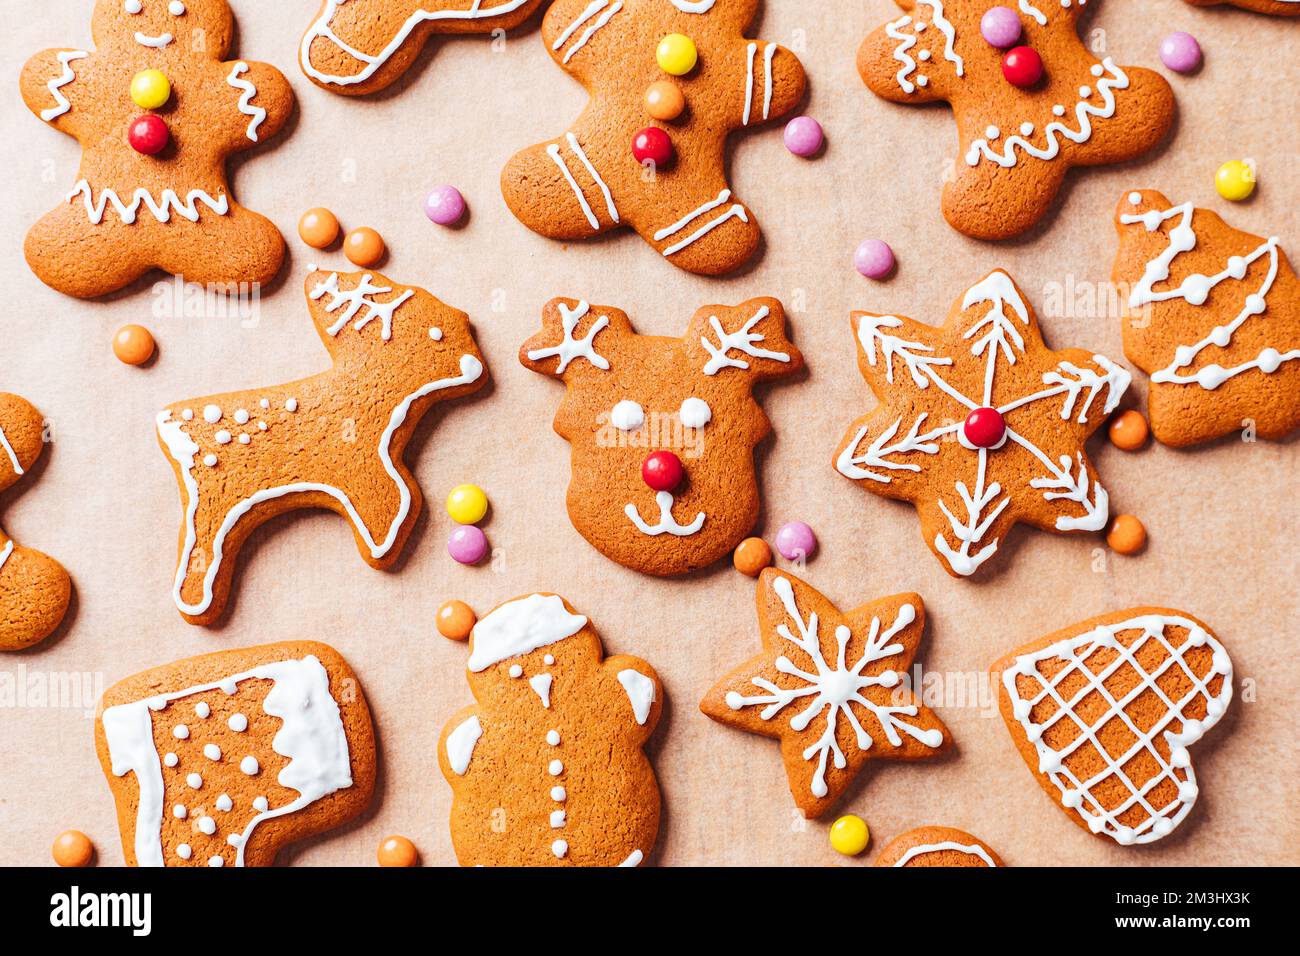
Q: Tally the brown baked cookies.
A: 15